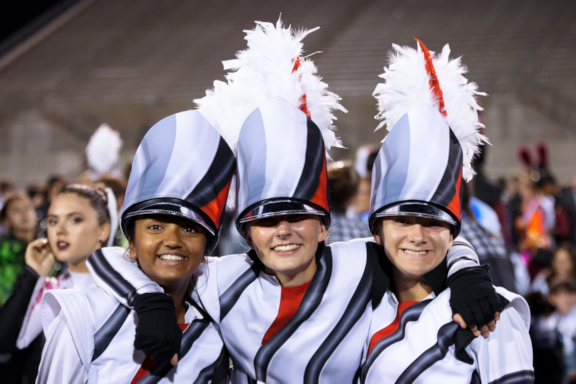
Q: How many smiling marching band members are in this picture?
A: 3